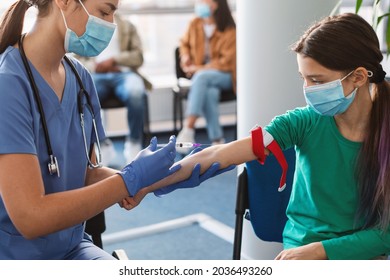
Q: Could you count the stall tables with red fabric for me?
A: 0